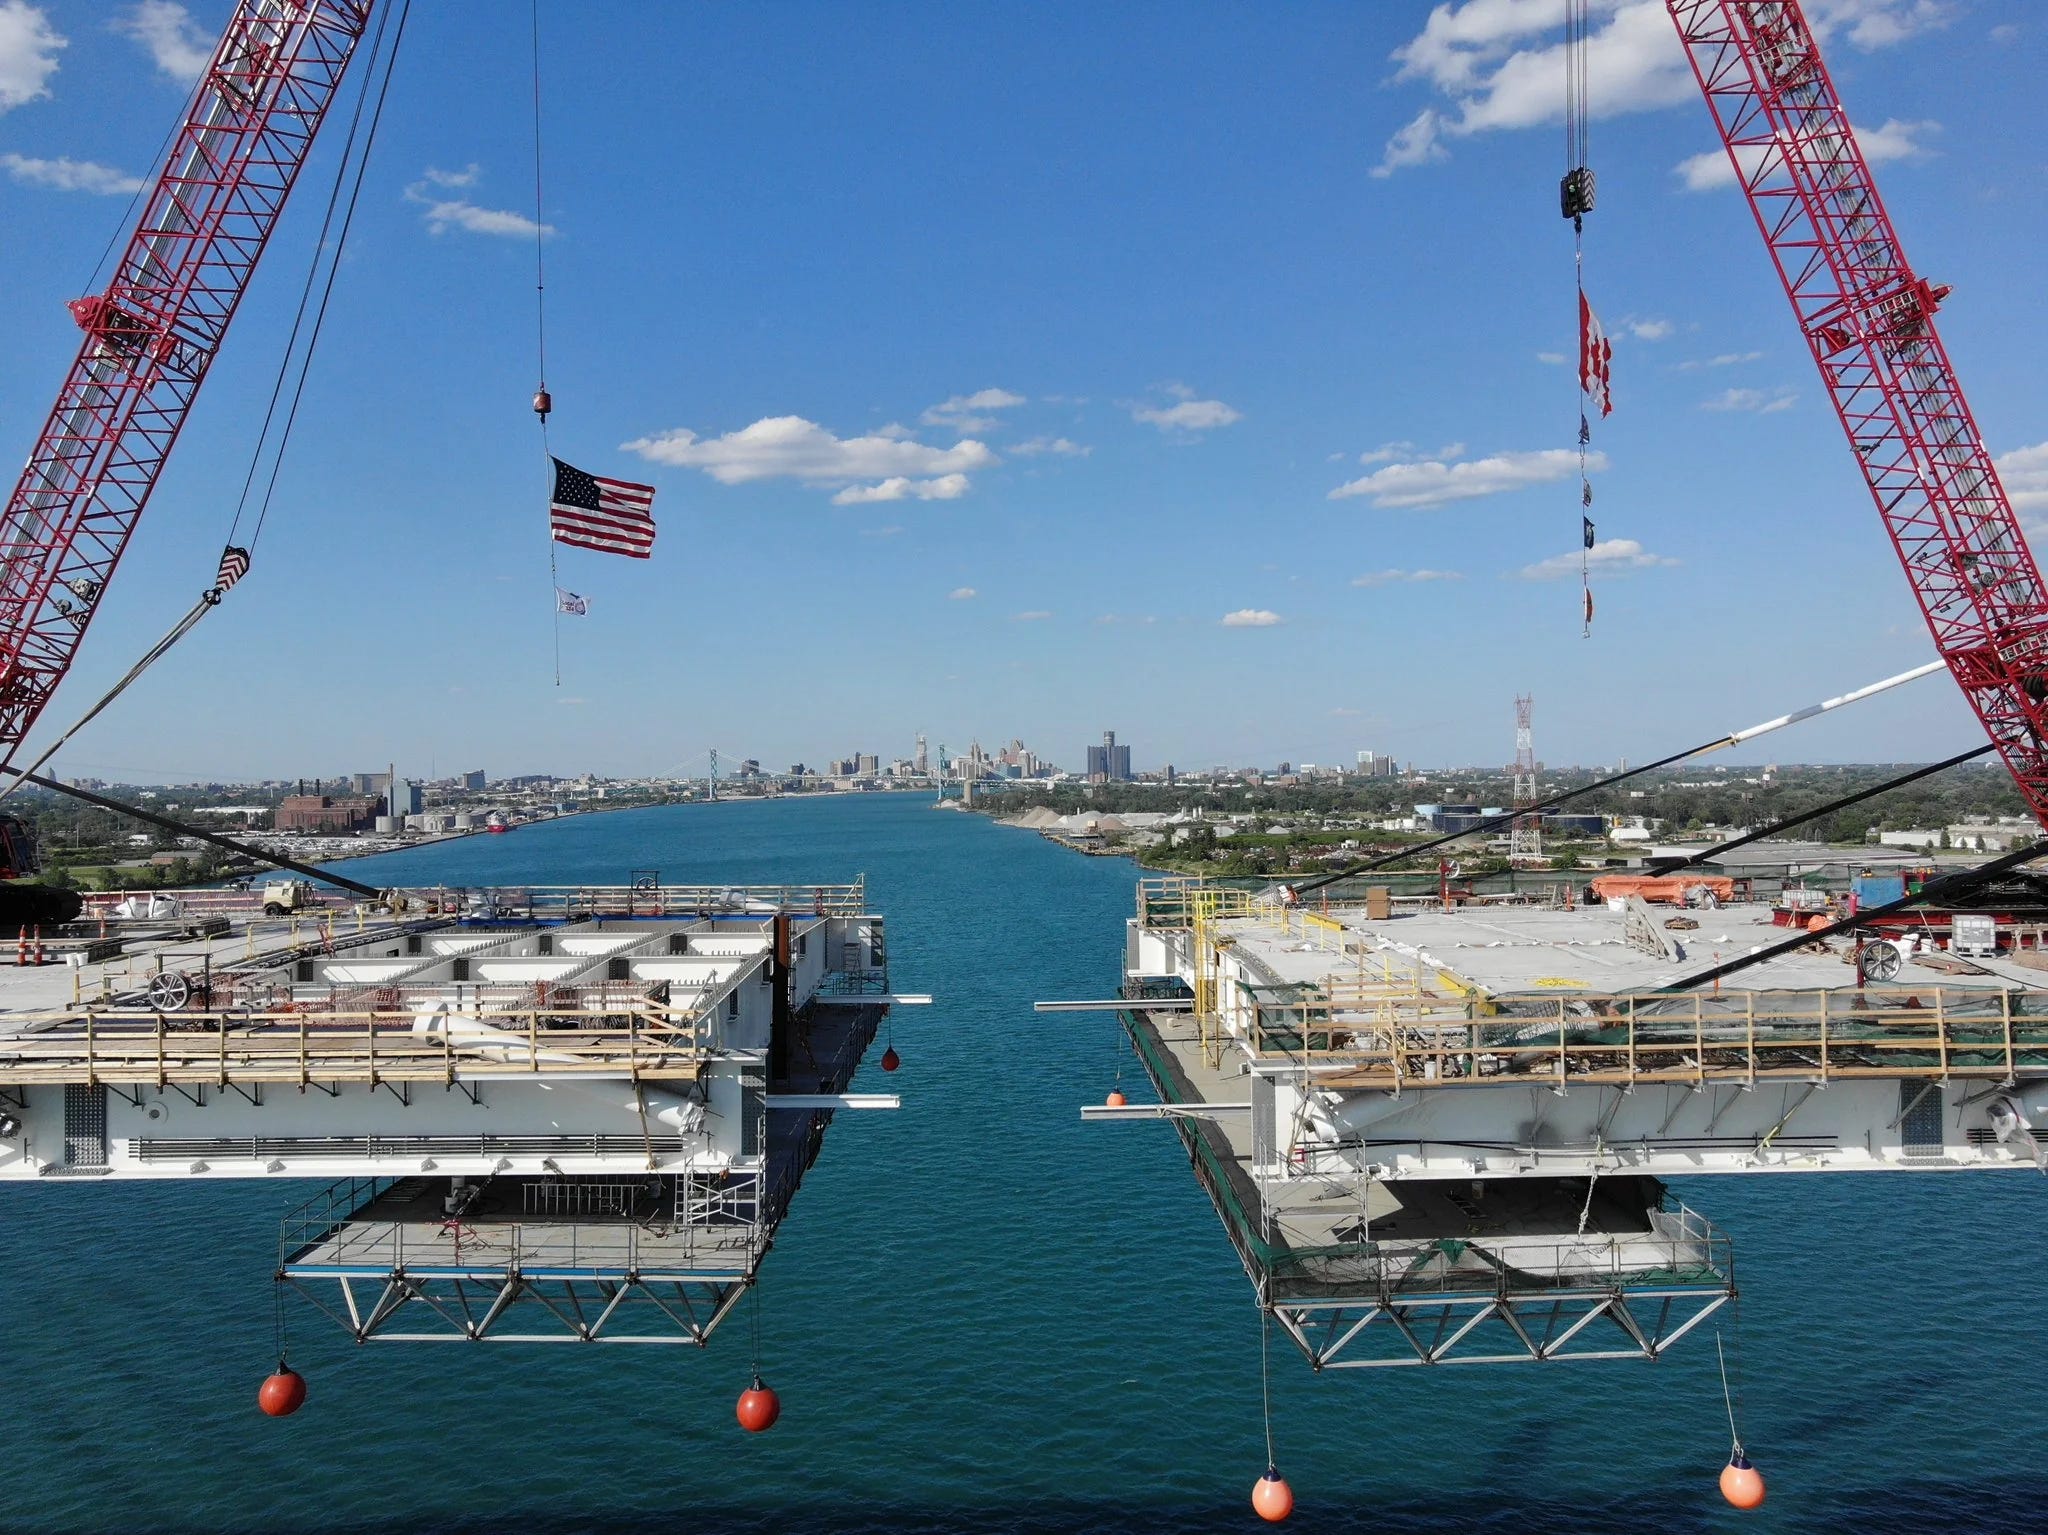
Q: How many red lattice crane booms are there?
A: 2